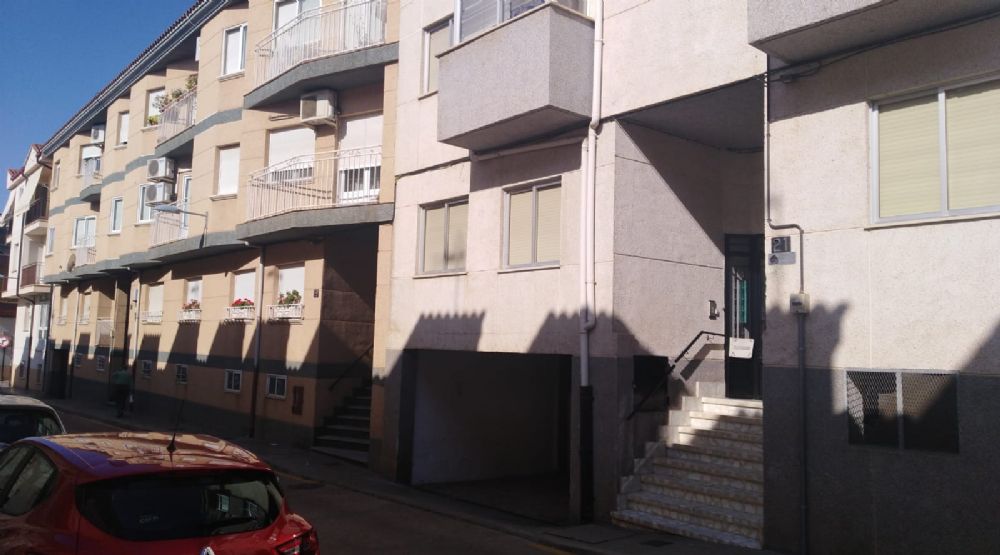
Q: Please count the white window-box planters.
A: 3